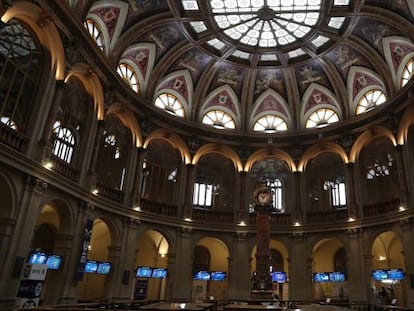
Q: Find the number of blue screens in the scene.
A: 13